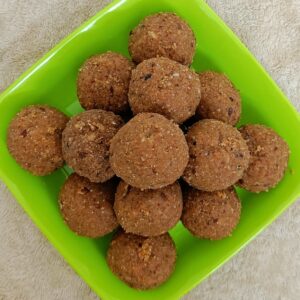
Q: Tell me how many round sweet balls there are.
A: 13